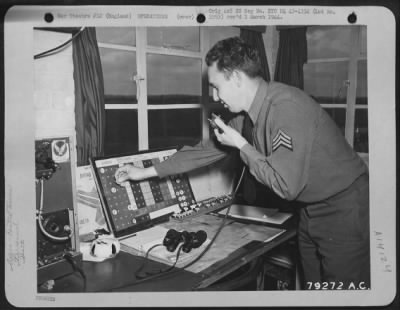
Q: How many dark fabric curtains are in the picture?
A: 3